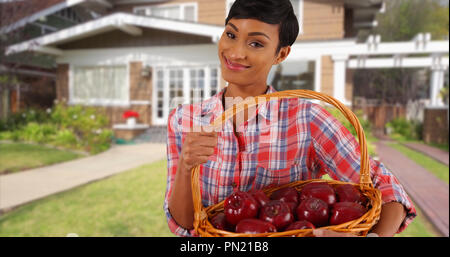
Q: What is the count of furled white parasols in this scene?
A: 0